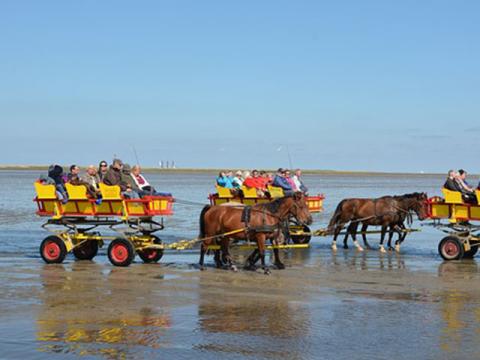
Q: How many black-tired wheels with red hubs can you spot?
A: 4